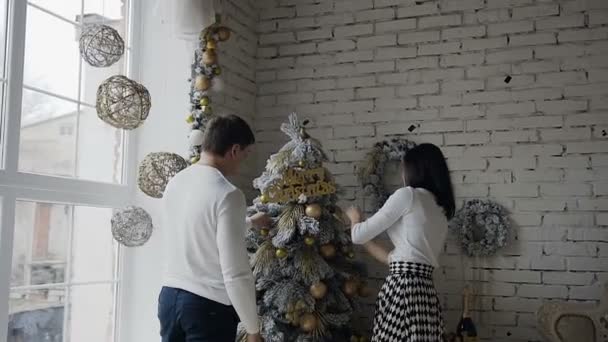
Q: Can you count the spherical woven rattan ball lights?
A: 4